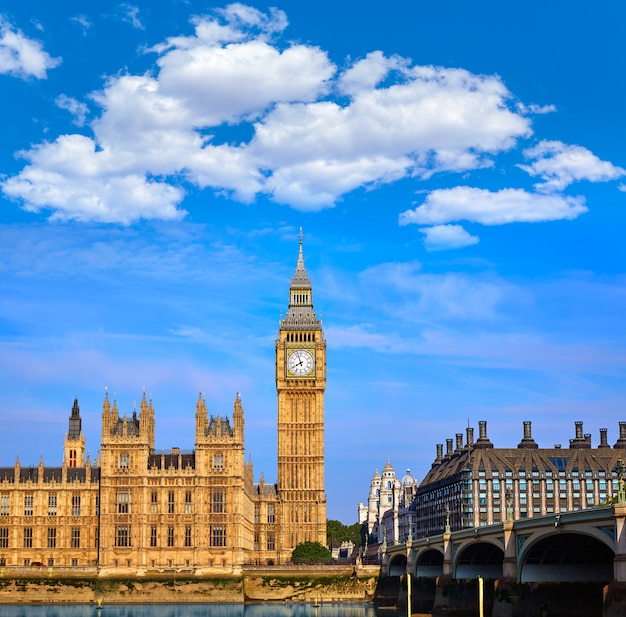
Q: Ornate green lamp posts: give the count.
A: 6